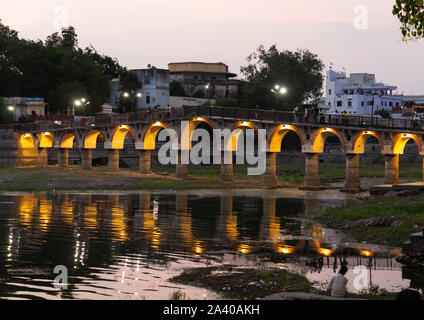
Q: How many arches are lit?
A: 12